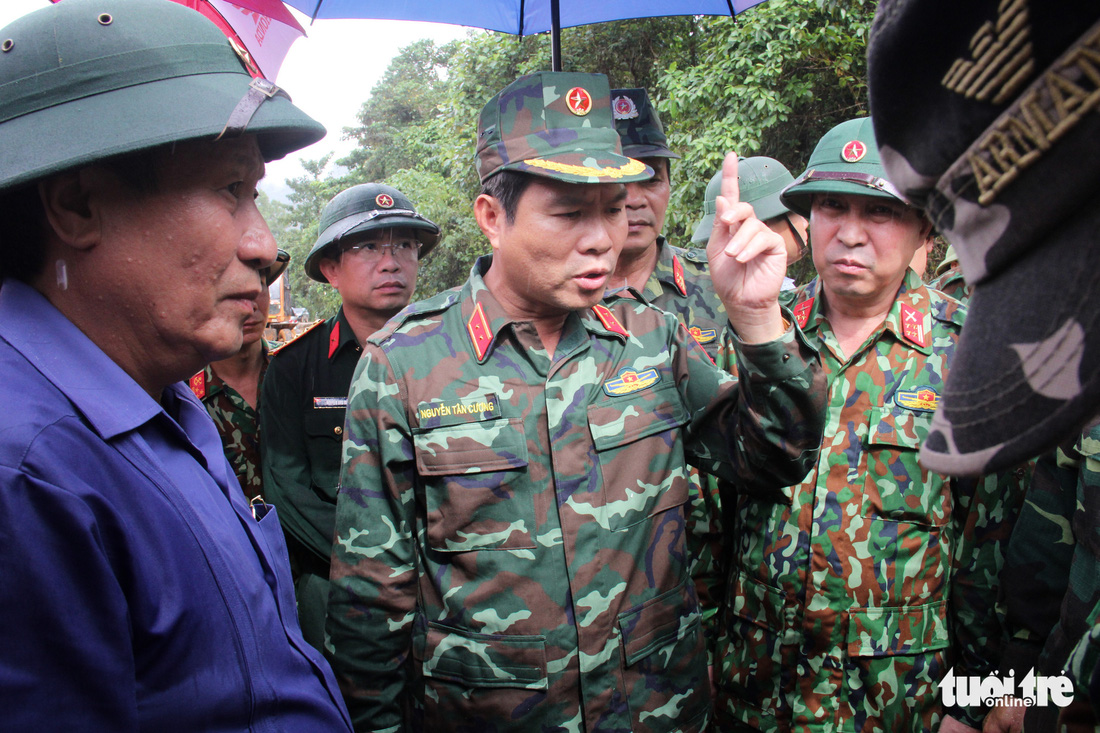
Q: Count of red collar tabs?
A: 7